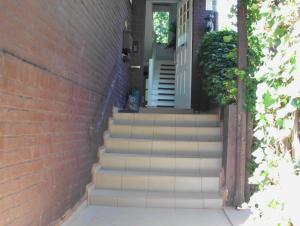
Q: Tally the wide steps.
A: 6